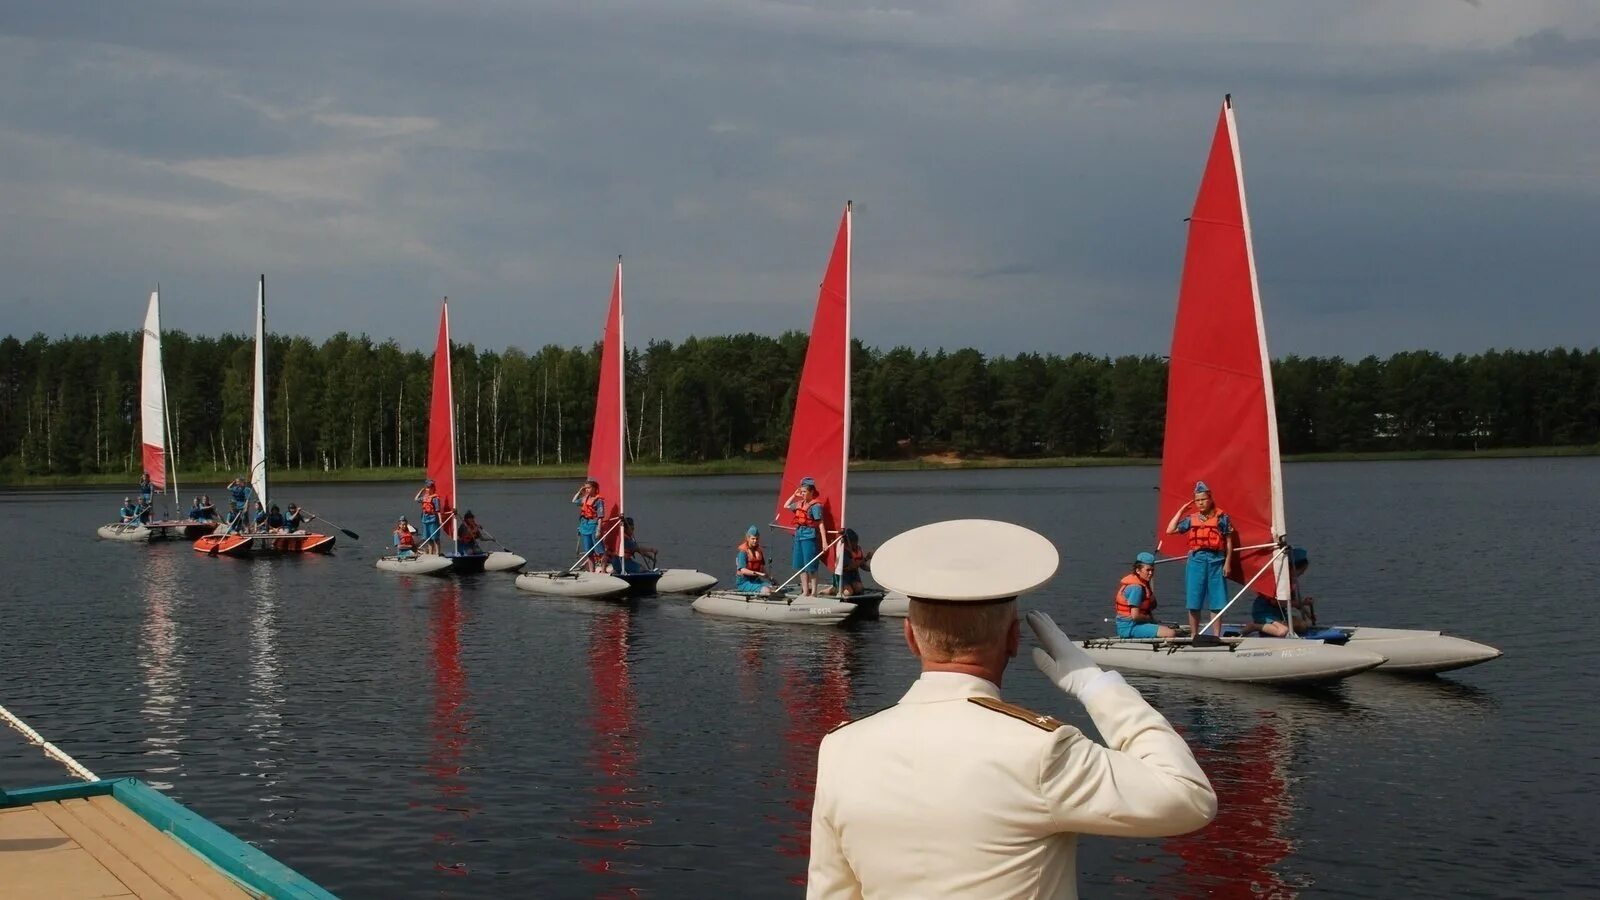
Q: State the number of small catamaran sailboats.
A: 6